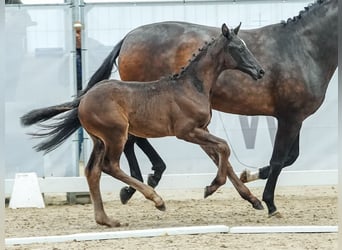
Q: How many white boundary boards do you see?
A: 2